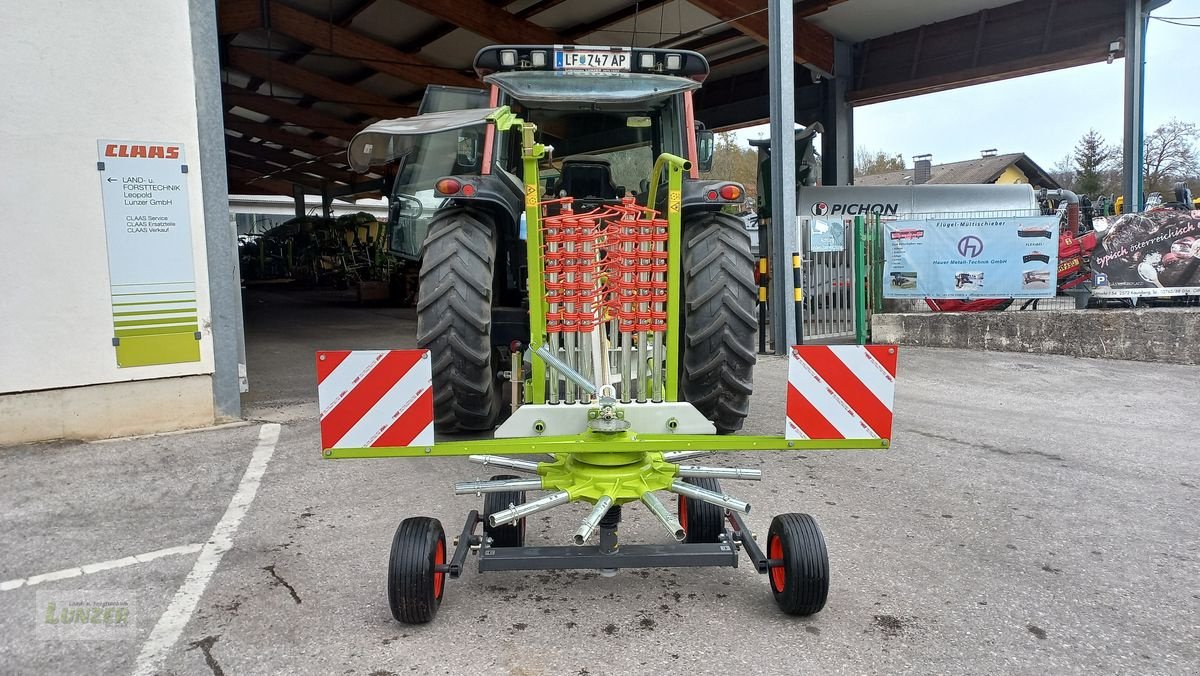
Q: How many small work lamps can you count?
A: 4